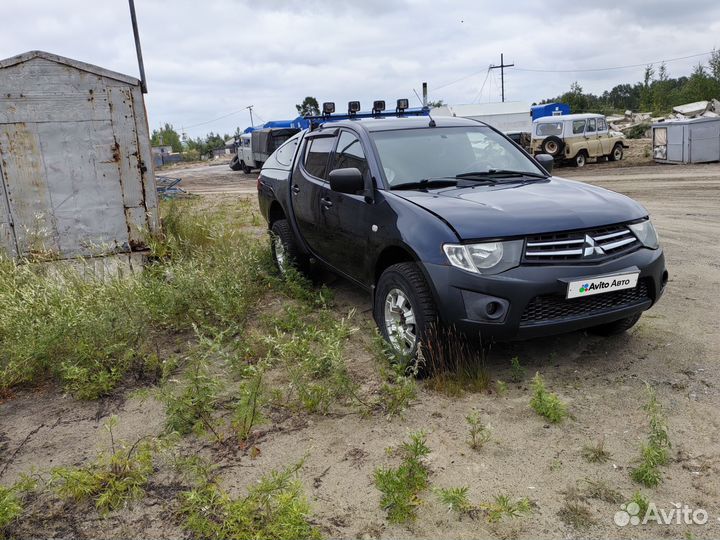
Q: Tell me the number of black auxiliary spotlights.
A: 4